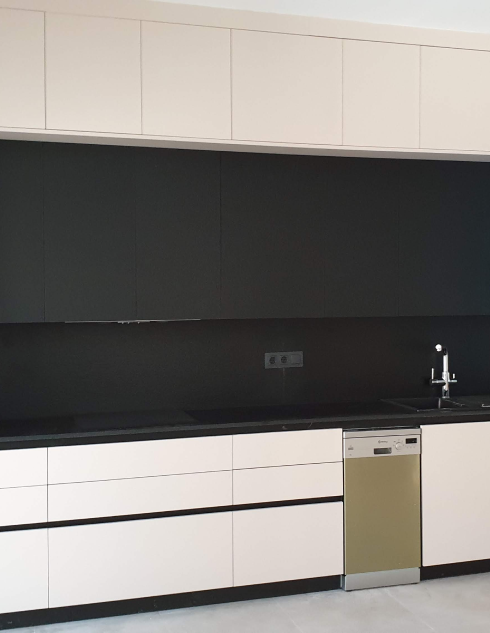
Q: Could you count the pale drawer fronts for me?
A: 9